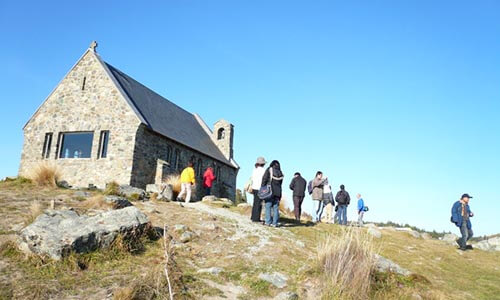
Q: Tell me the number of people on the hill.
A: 10